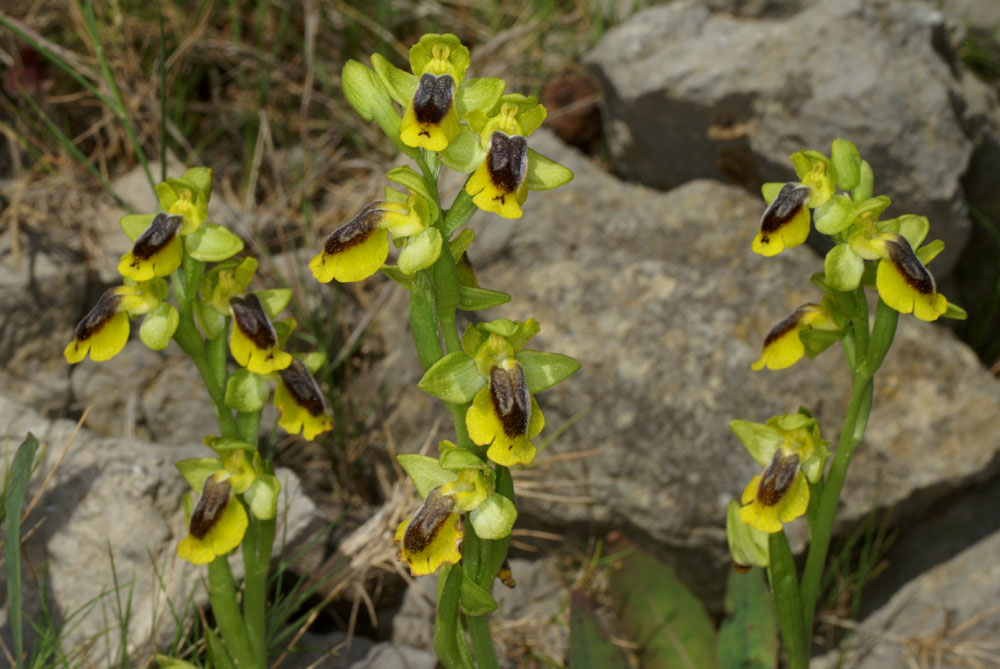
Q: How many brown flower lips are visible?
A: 14